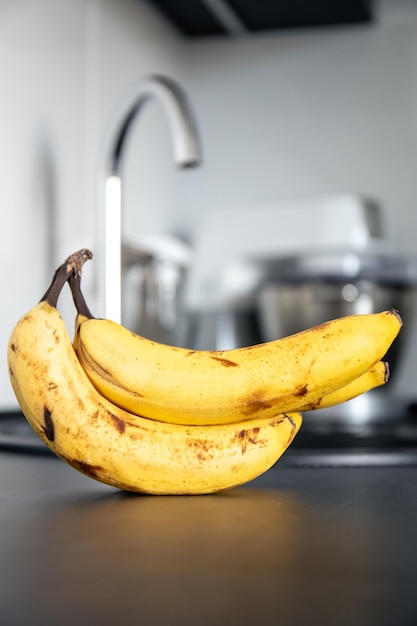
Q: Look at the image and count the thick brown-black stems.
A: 2